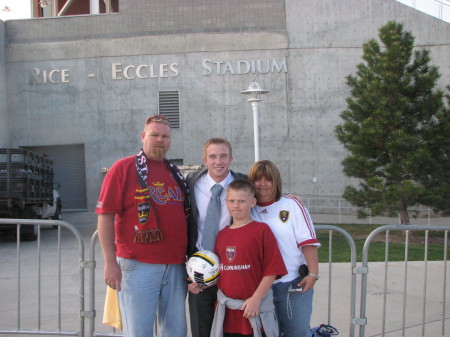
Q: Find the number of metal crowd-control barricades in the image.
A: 3